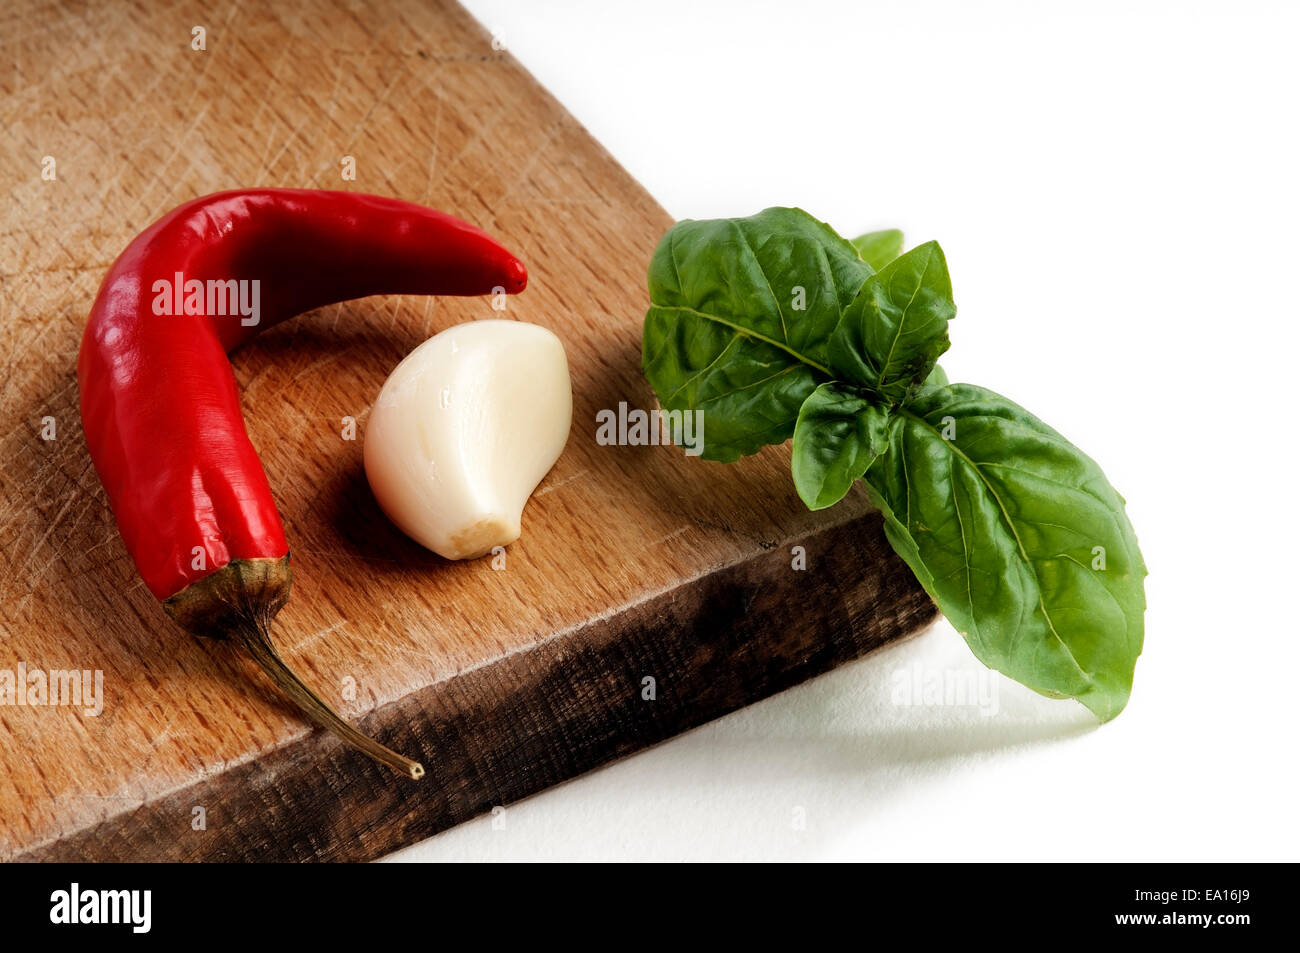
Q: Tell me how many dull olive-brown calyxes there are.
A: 1